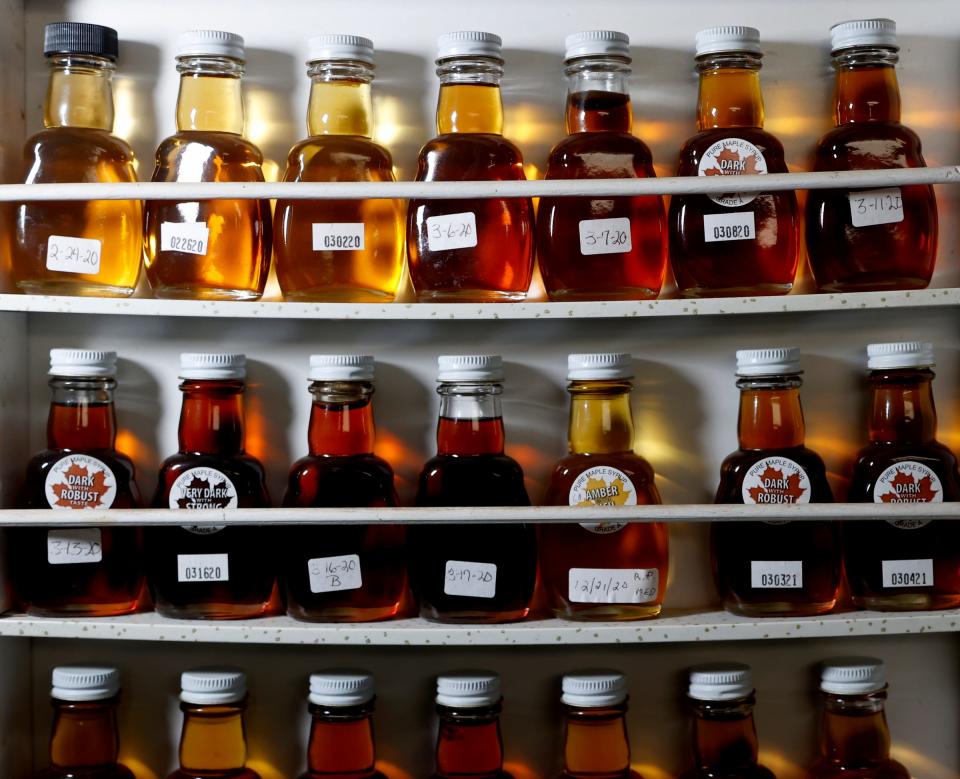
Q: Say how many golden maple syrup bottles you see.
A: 3